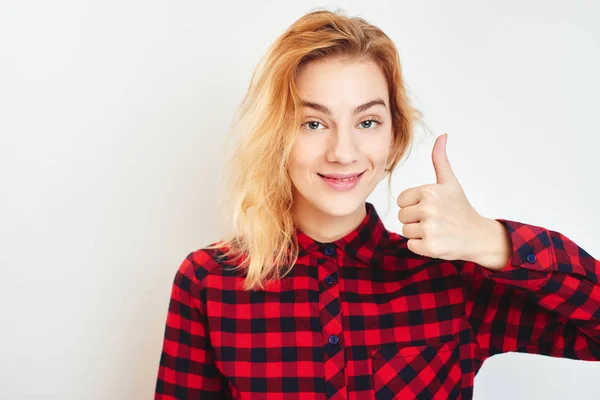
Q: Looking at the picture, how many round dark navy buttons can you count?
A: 4